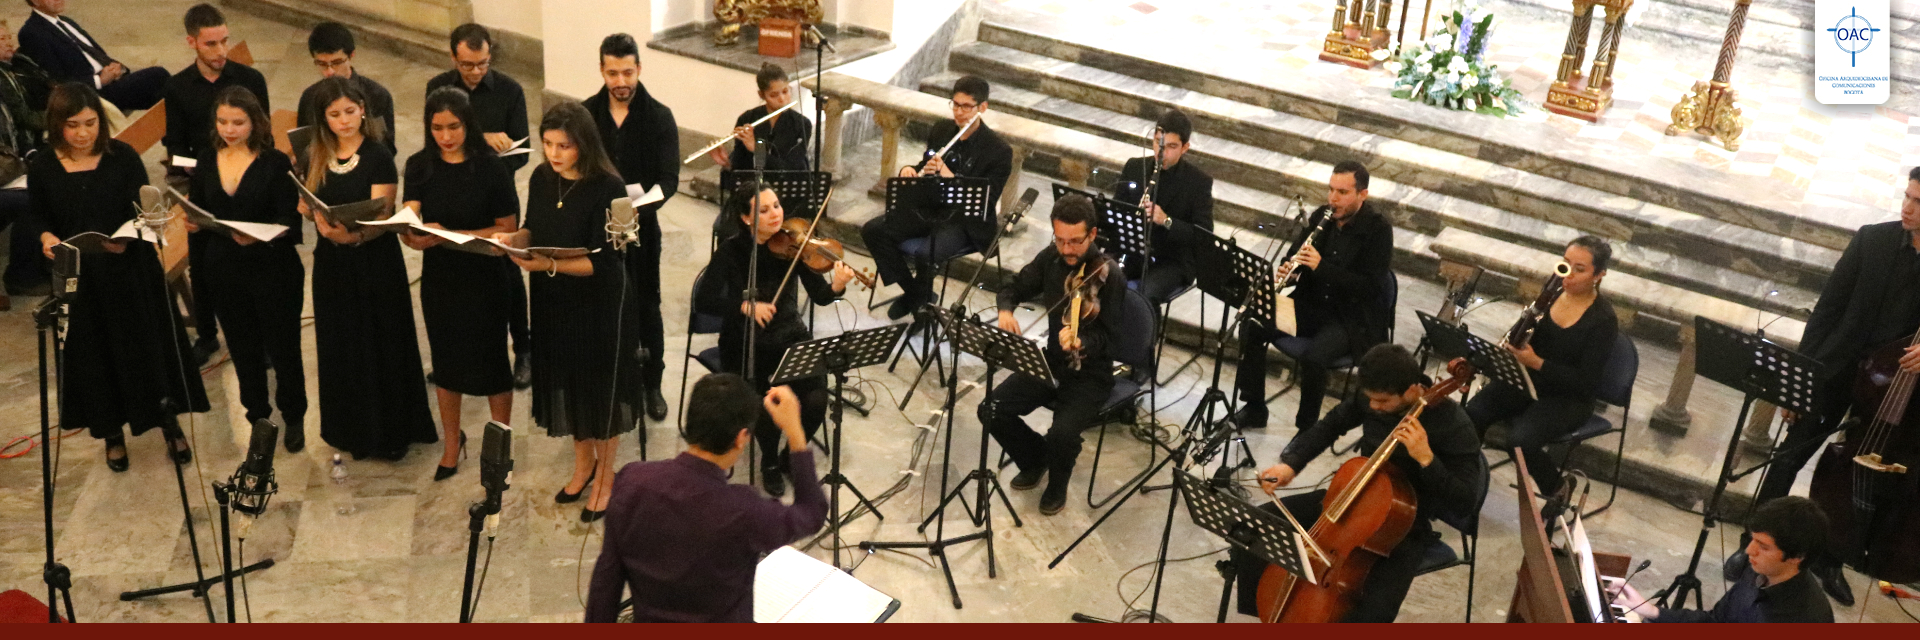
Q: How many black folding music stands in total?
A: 9